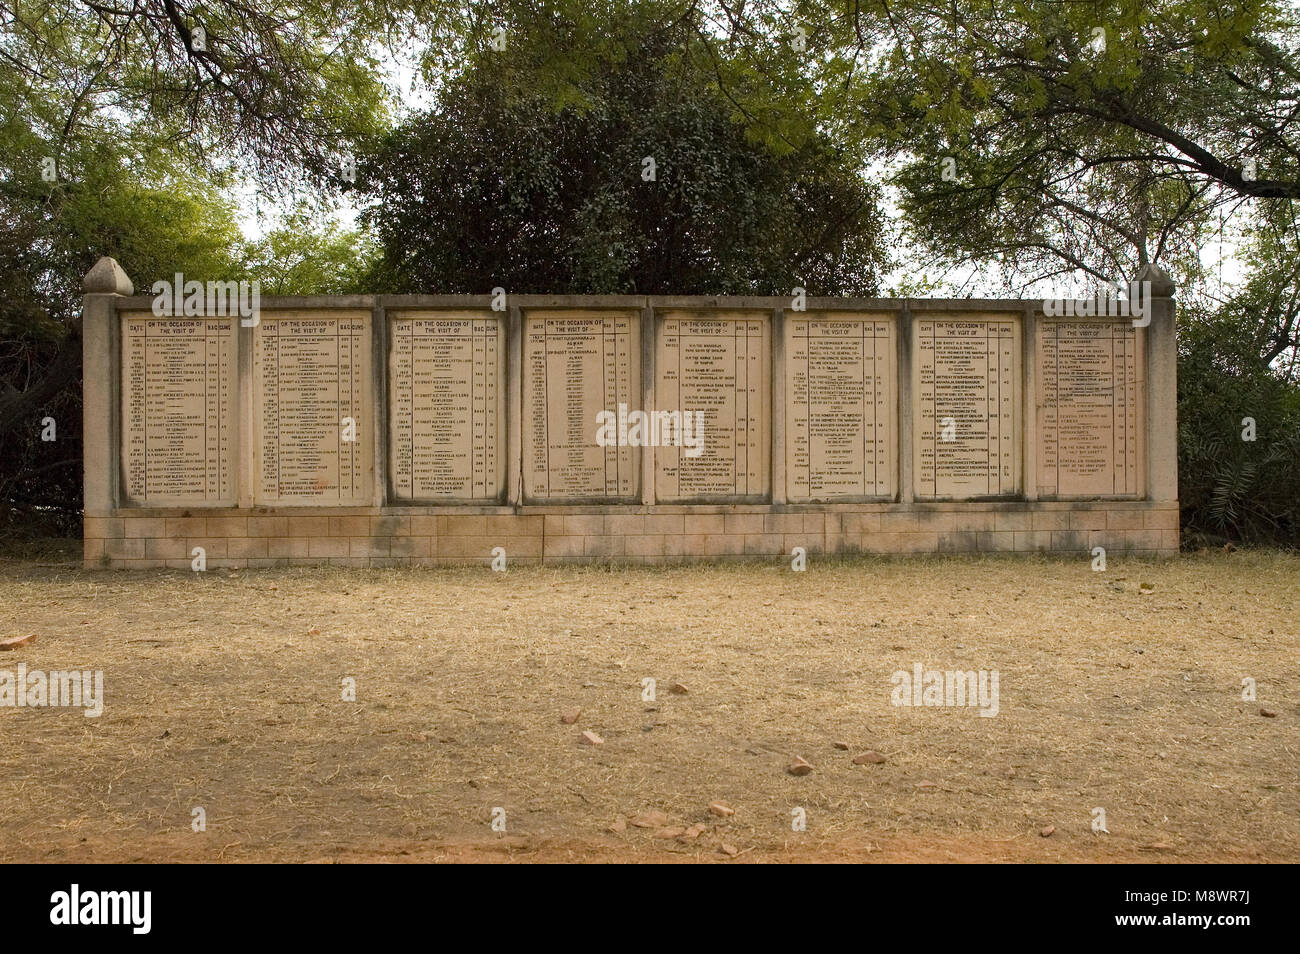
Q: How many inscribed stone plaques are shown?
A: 8